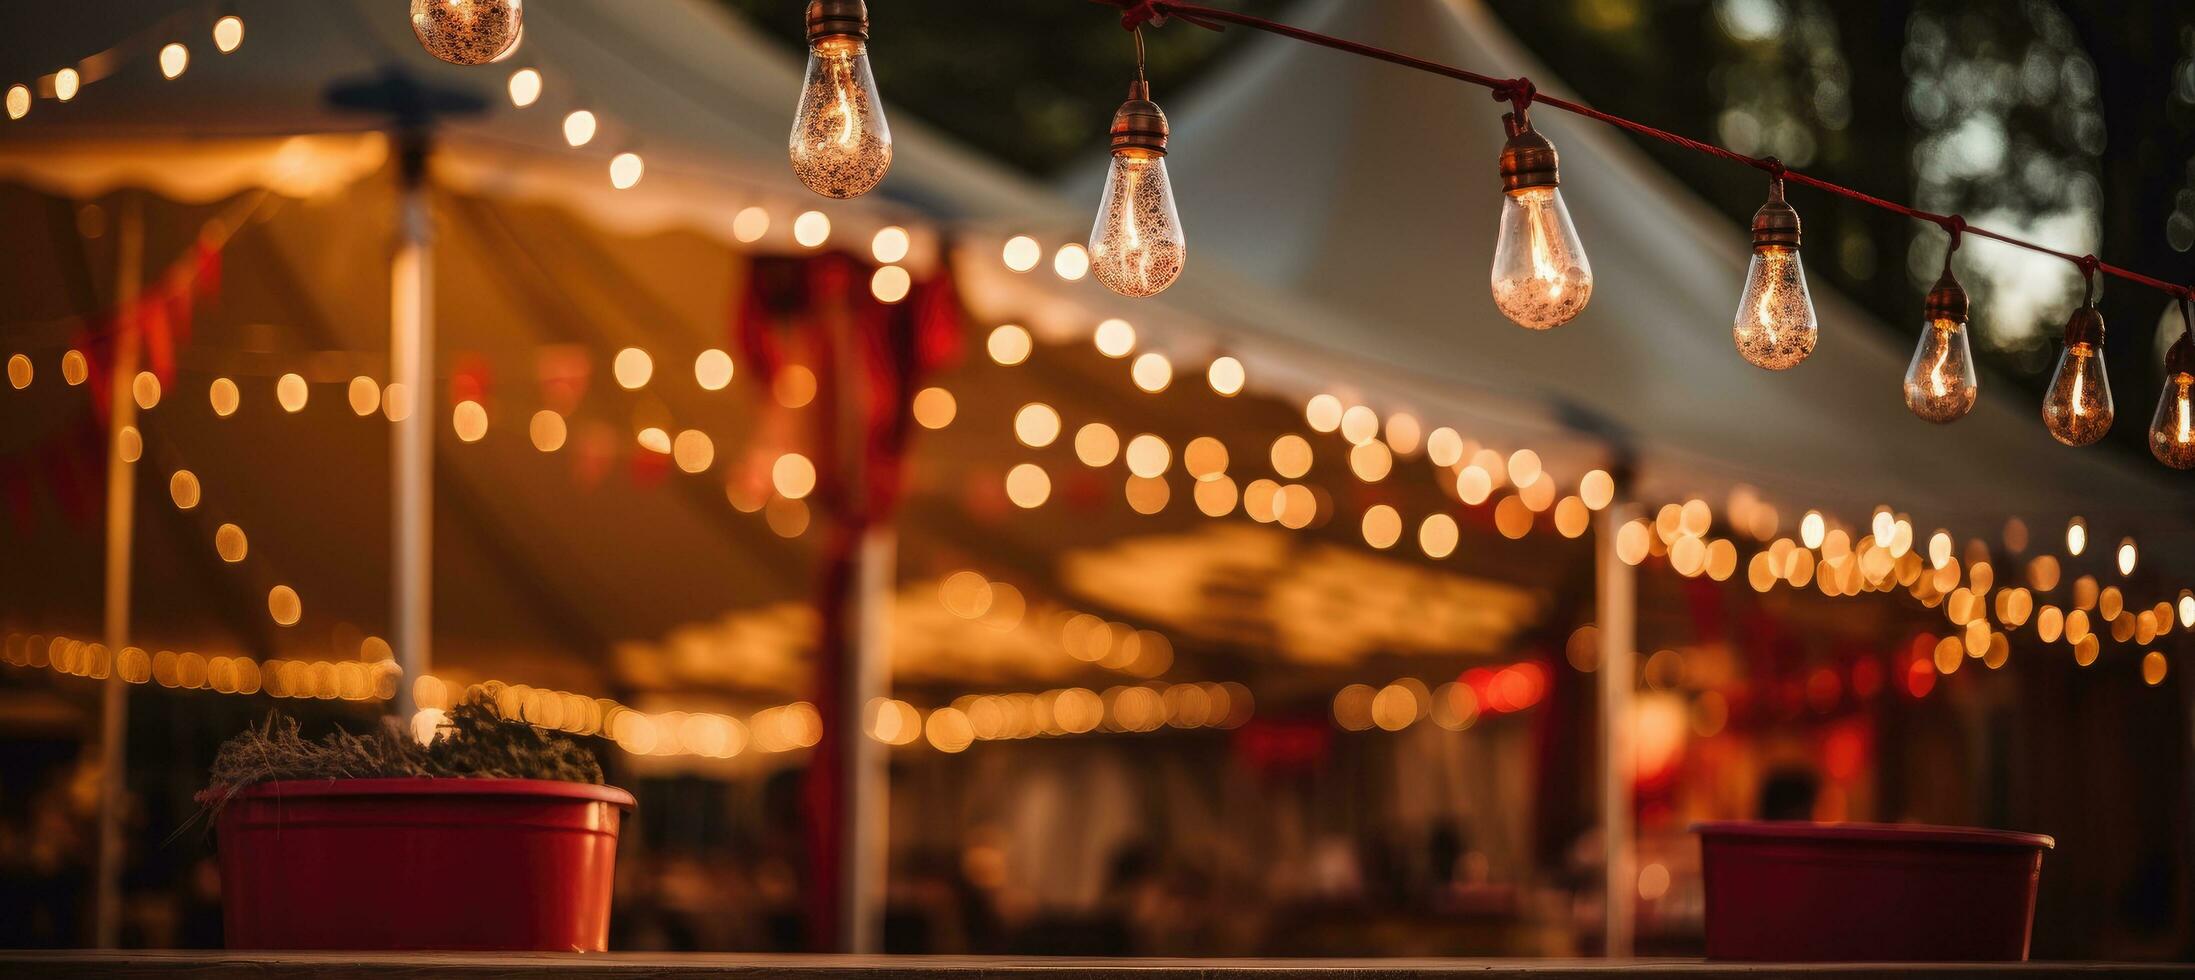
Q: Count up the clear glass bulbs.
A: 8